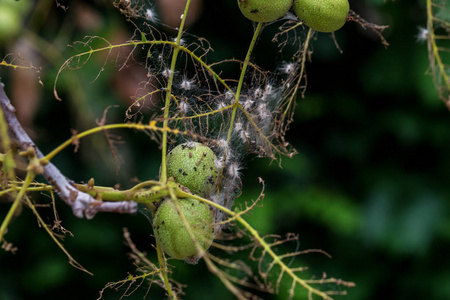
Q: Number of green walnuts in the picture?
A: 4